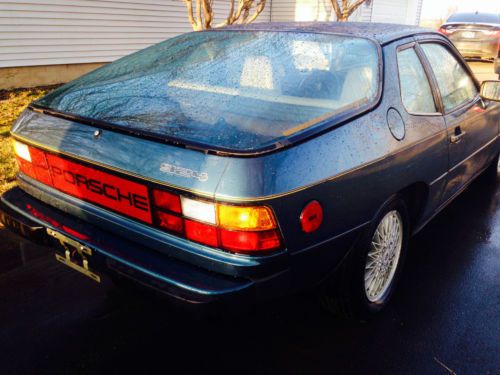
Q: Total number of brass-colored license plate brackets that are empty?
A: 1